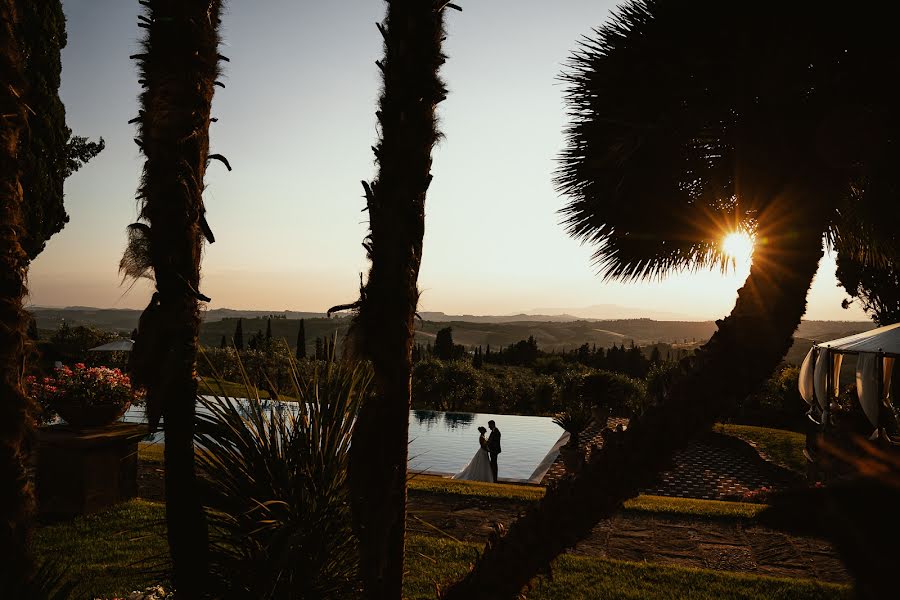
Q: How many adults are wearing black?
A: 1